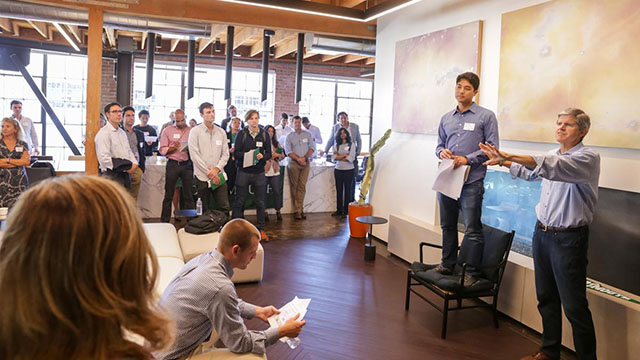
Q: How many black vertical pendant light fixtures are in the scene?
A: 5